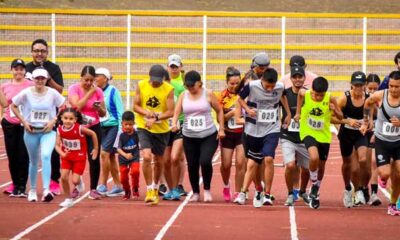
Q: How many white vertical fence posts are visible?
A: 5